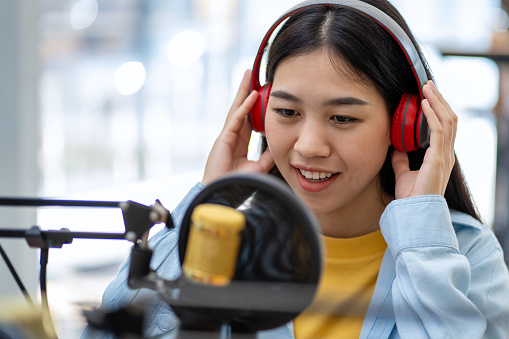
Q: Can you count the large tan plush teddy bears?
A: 0